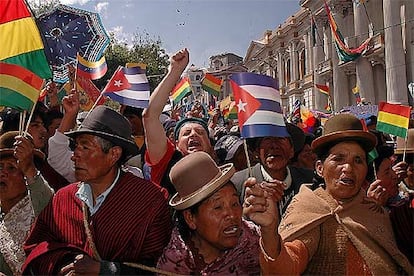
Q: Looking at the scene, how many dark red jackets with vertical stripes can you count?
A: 1